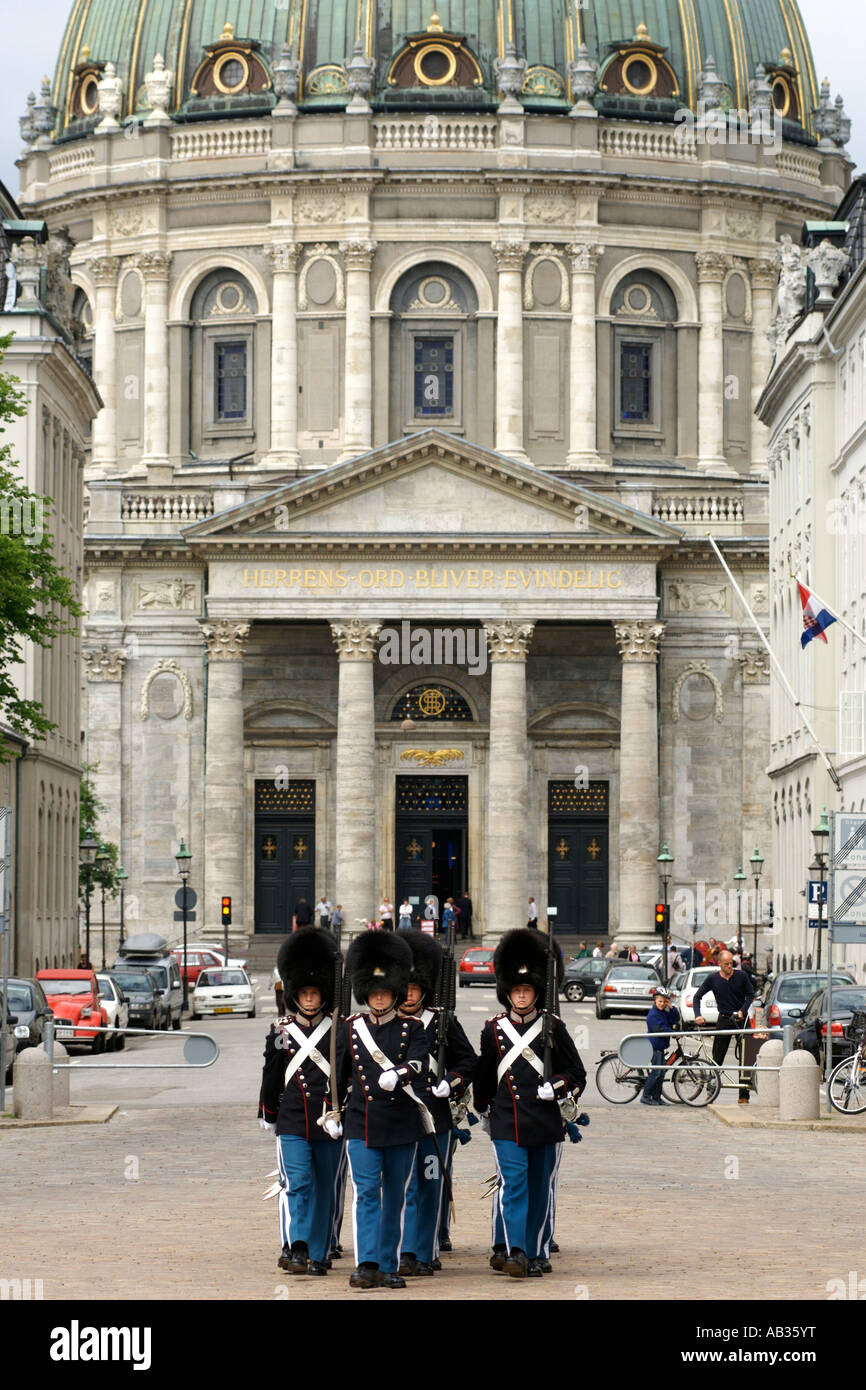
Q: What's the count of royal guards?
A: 4